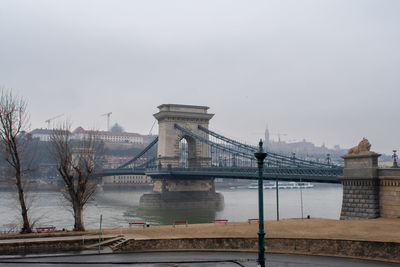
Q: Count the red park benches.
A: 5